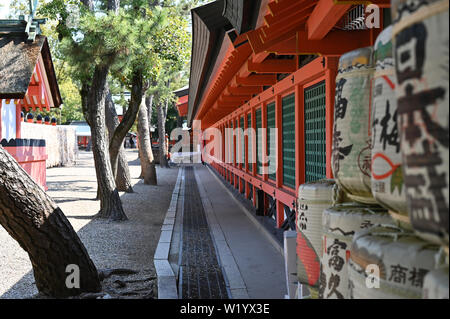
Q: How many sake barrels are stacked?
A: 7